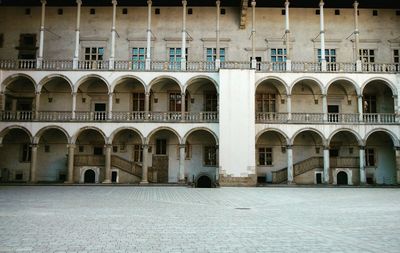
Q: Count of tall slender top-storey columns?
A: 10